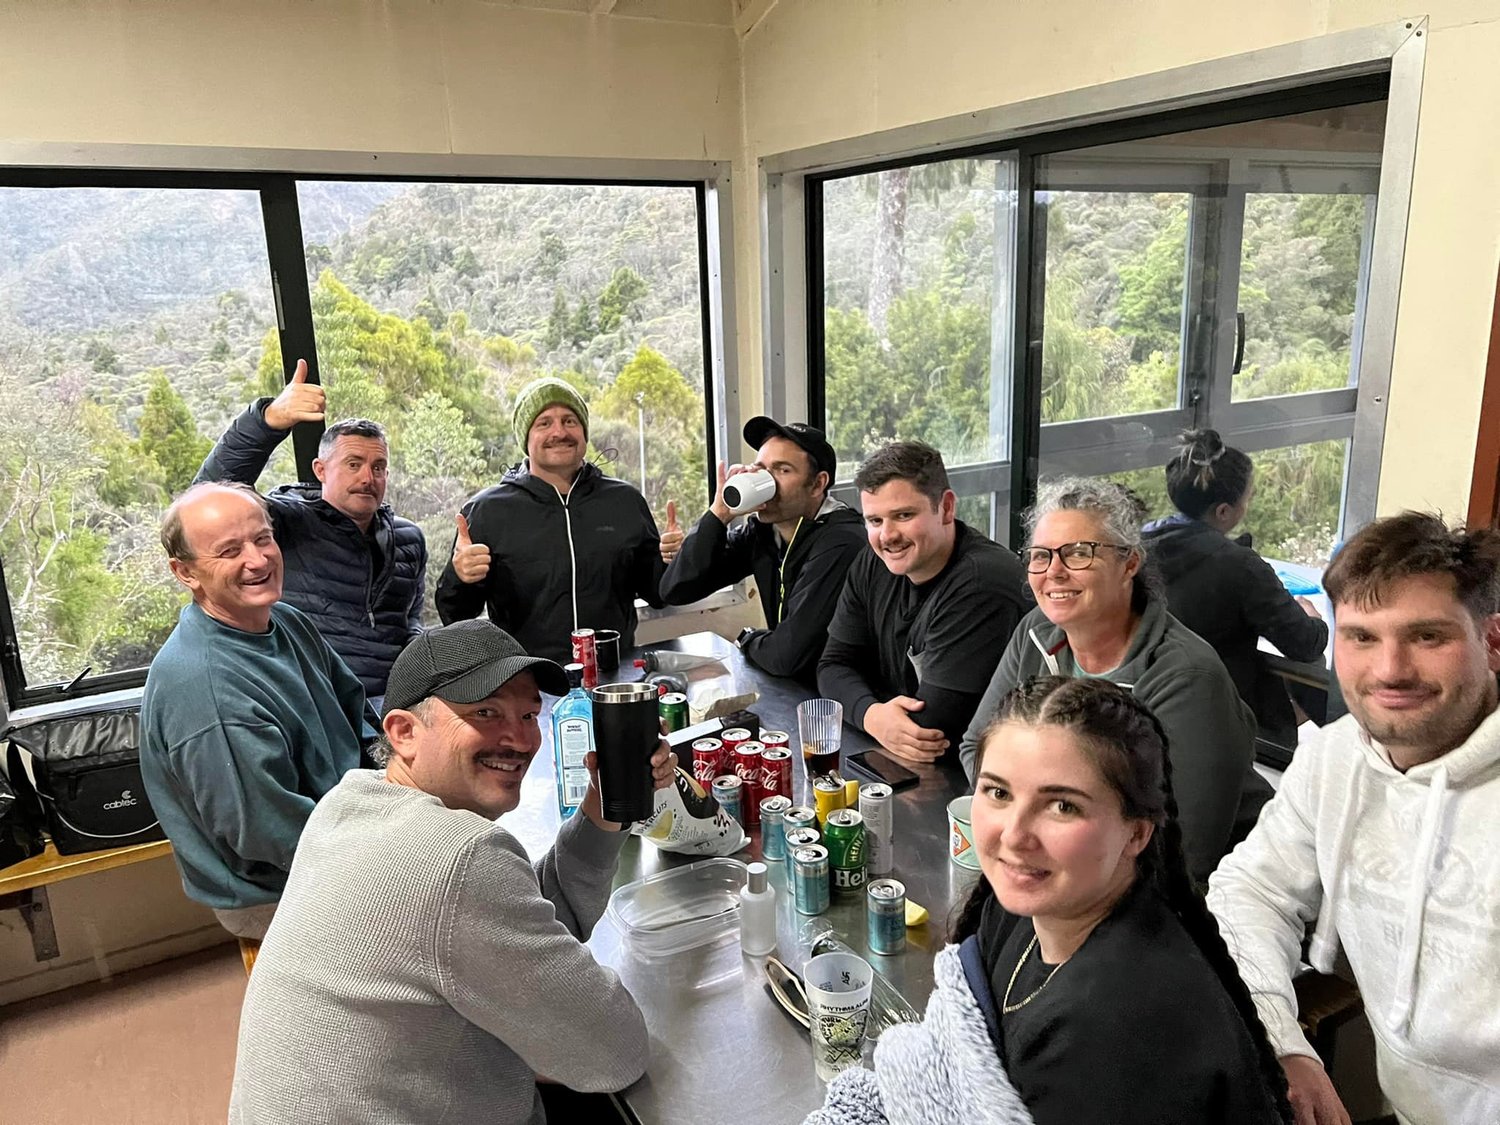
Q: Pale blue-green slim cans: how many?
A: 6